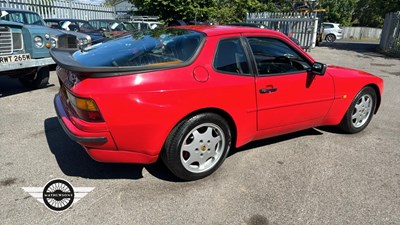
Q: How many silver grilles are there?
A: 1